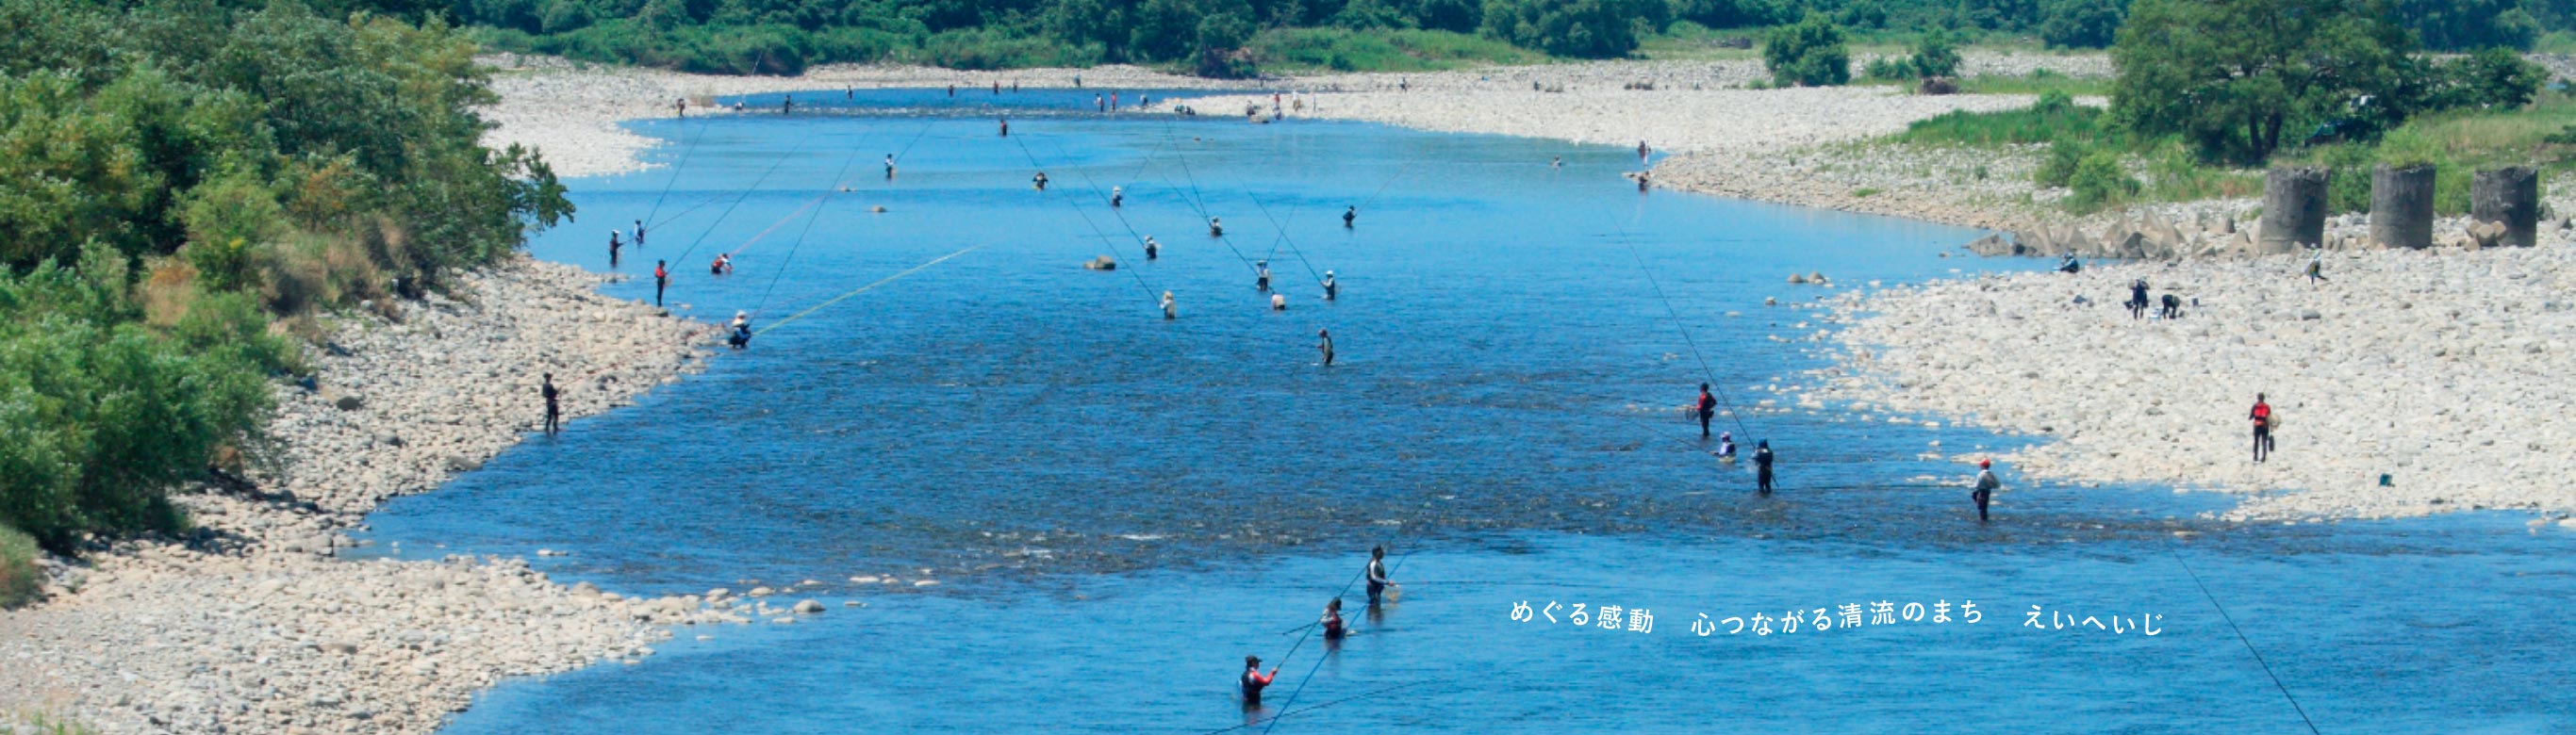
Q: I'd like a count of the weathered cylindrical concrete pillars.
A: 3